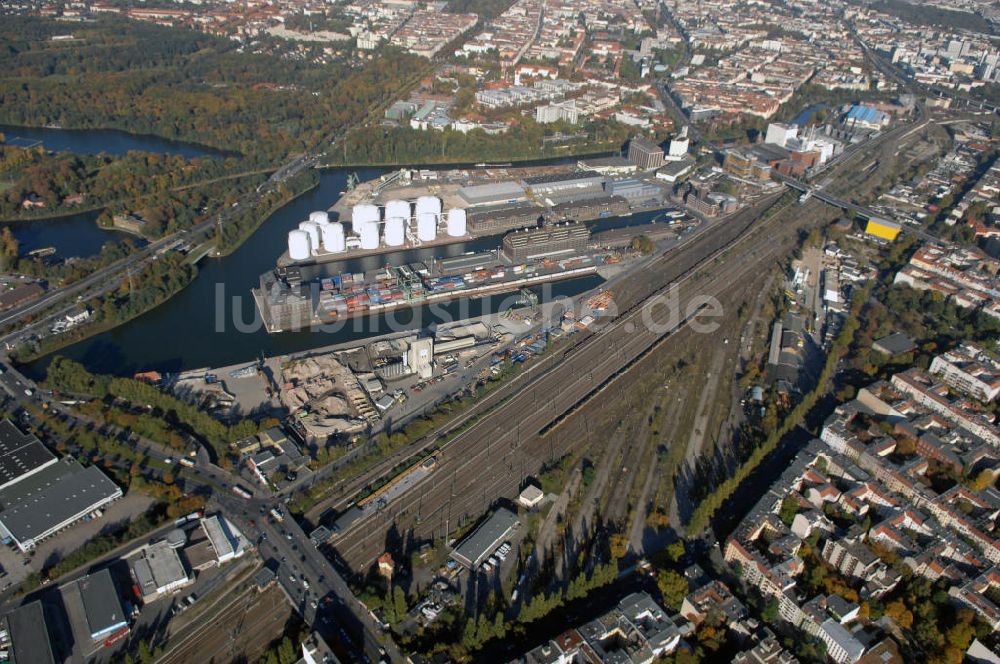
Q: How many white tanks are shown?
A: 11